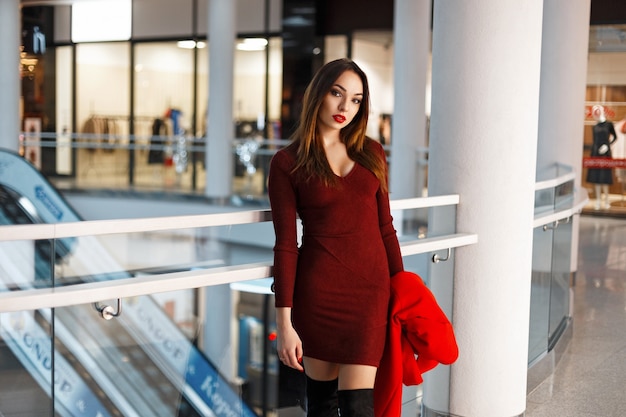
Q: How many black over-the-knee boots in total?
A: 2